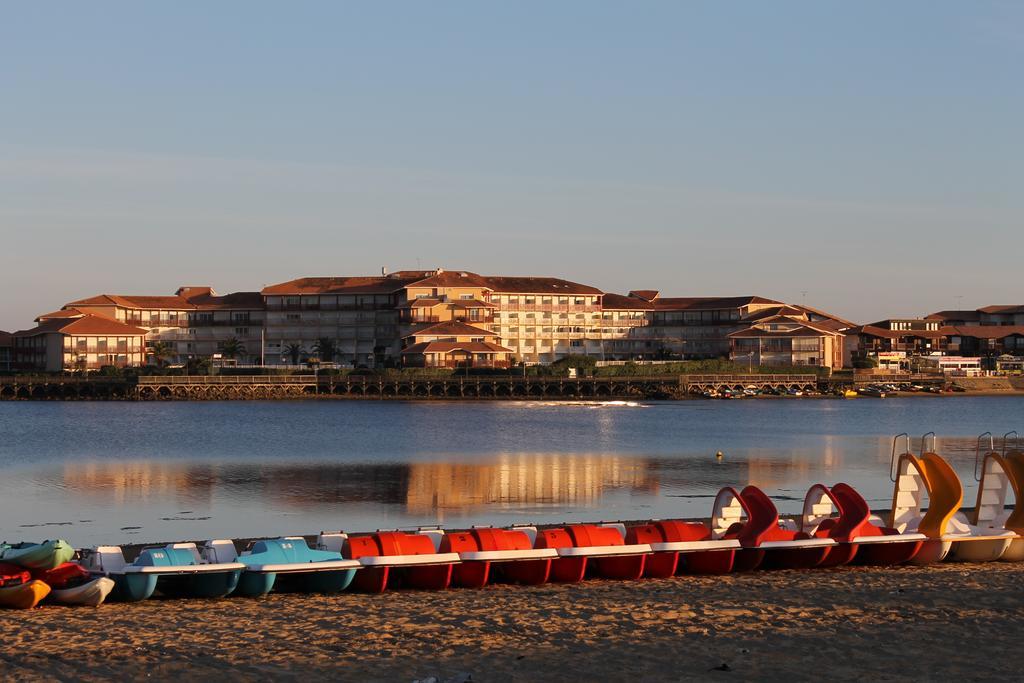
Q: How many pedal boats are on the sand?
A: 10